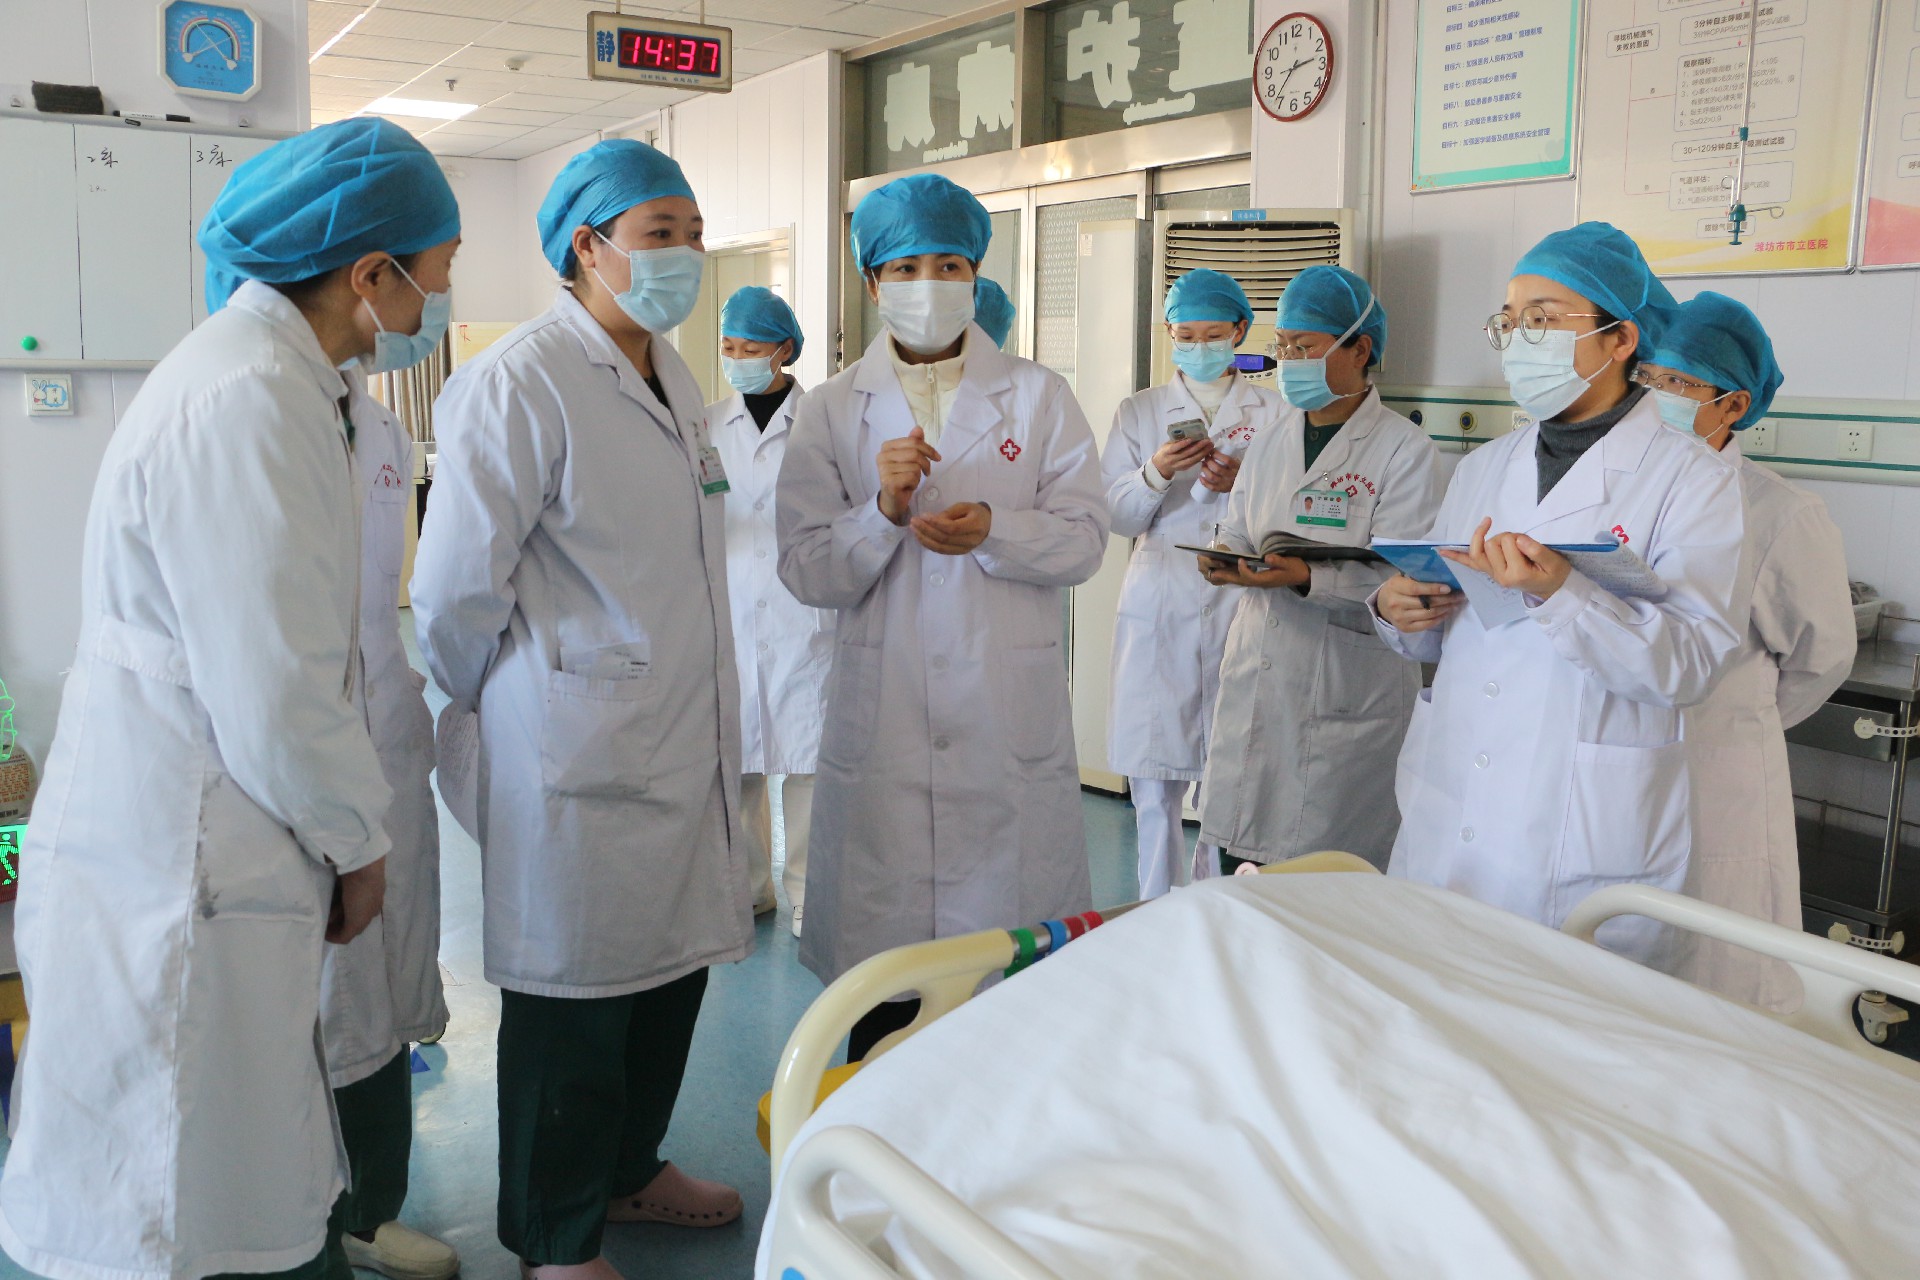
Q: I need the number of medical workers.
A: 10